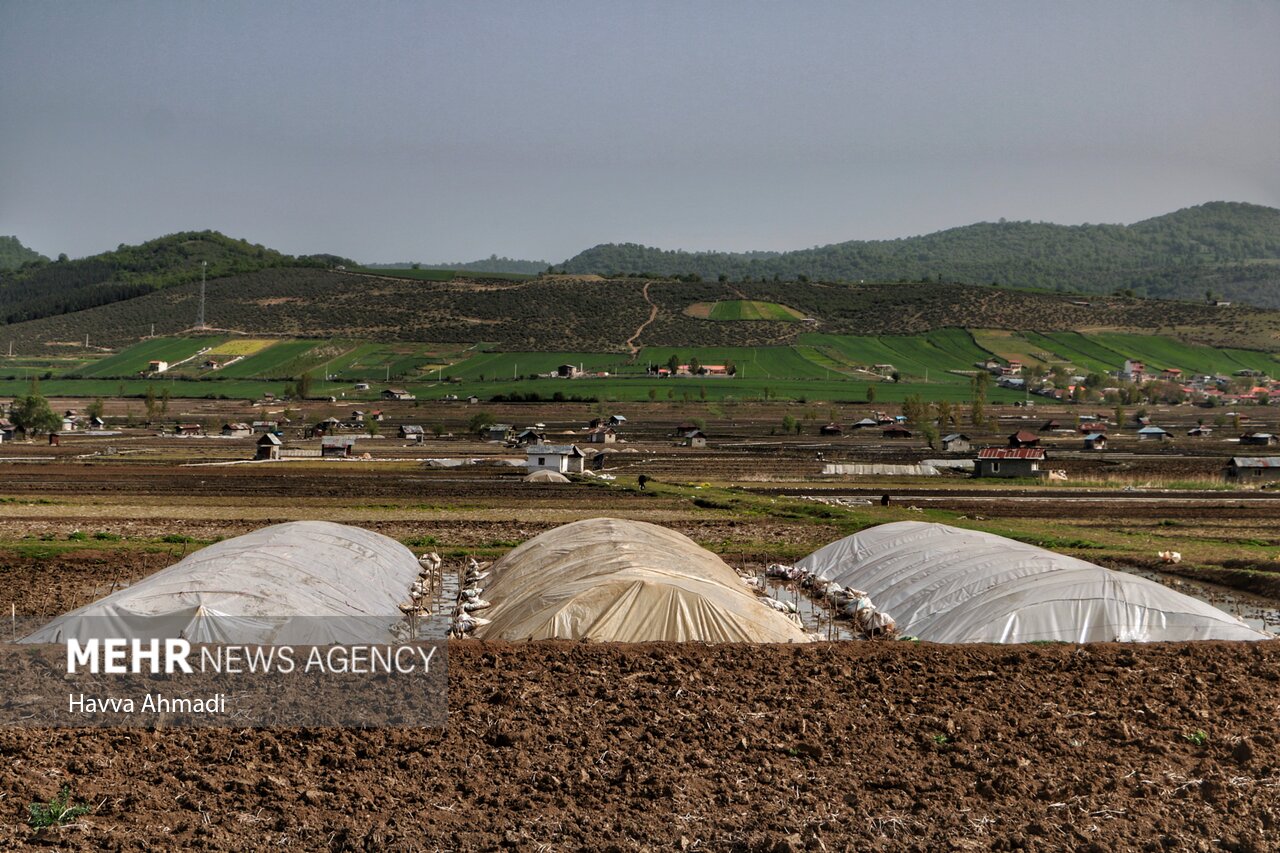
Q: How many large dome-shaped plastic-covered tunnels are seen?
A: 3